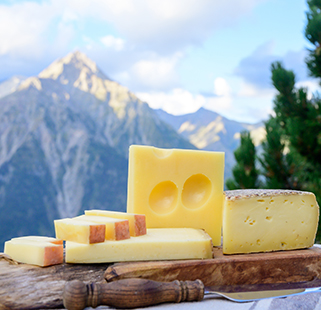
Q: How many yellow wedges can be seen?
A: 8